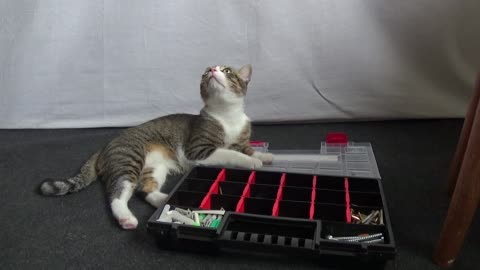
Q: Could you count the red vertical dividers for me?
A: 5